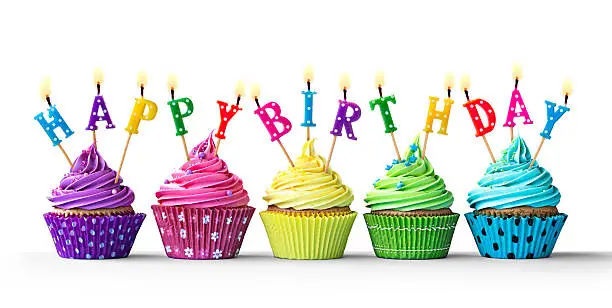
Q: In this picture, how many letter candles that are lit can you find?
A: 13